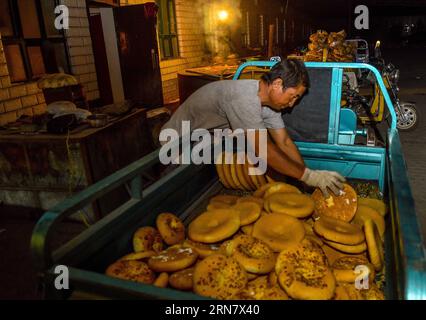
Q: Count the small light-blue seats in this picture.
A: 1